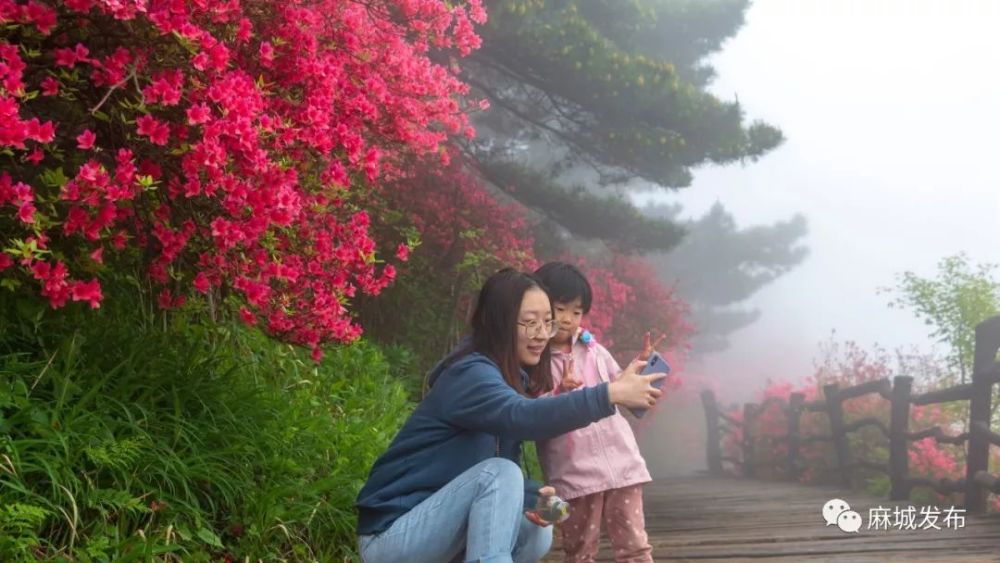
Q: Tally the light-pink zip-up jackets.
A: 1